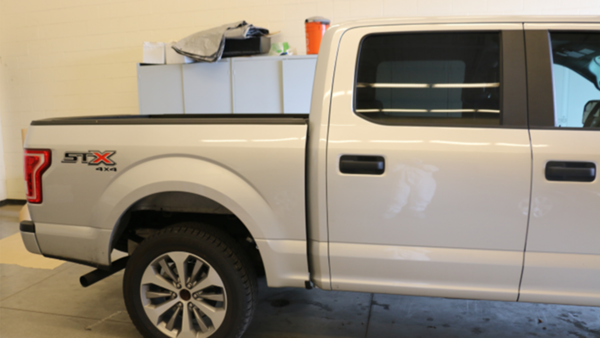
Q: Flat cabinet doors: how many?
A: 4